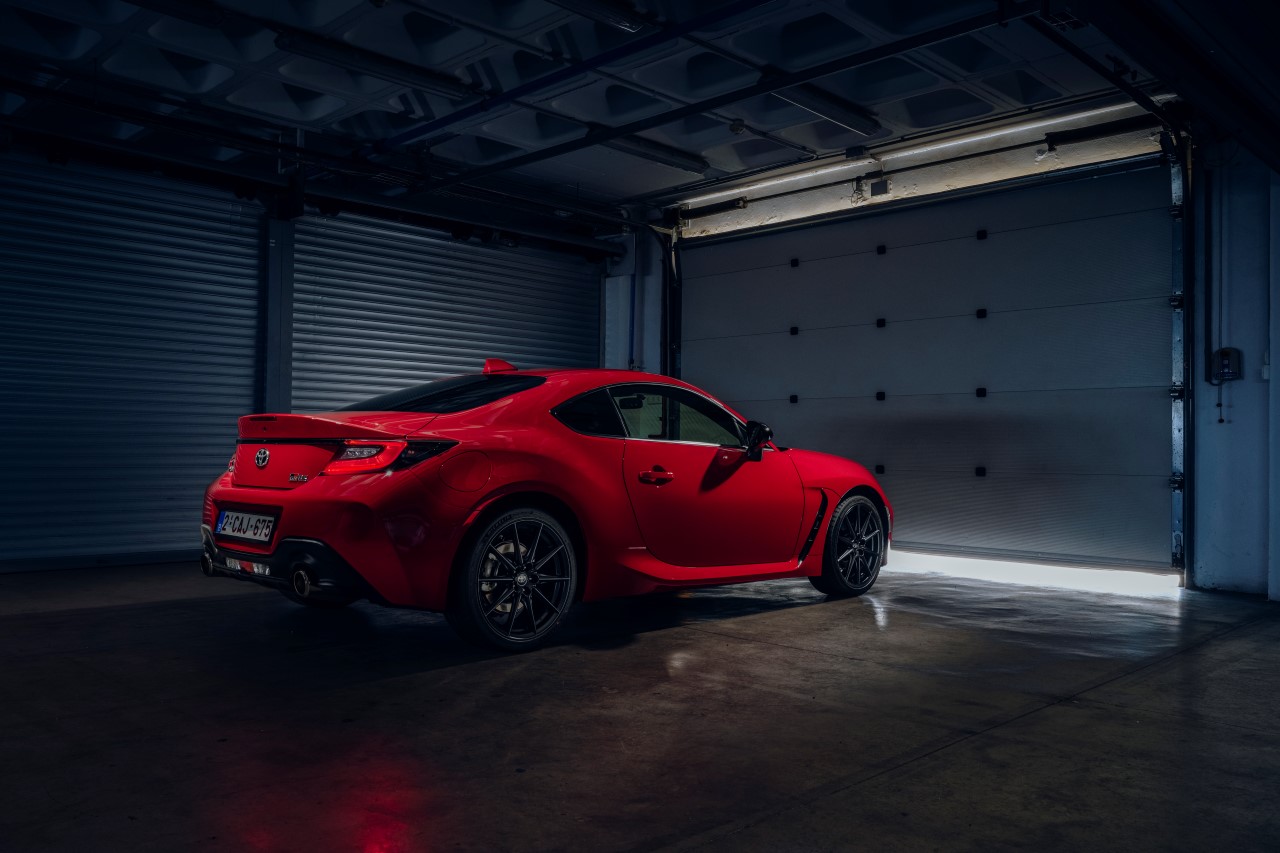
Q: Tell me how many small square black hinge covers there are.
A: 11